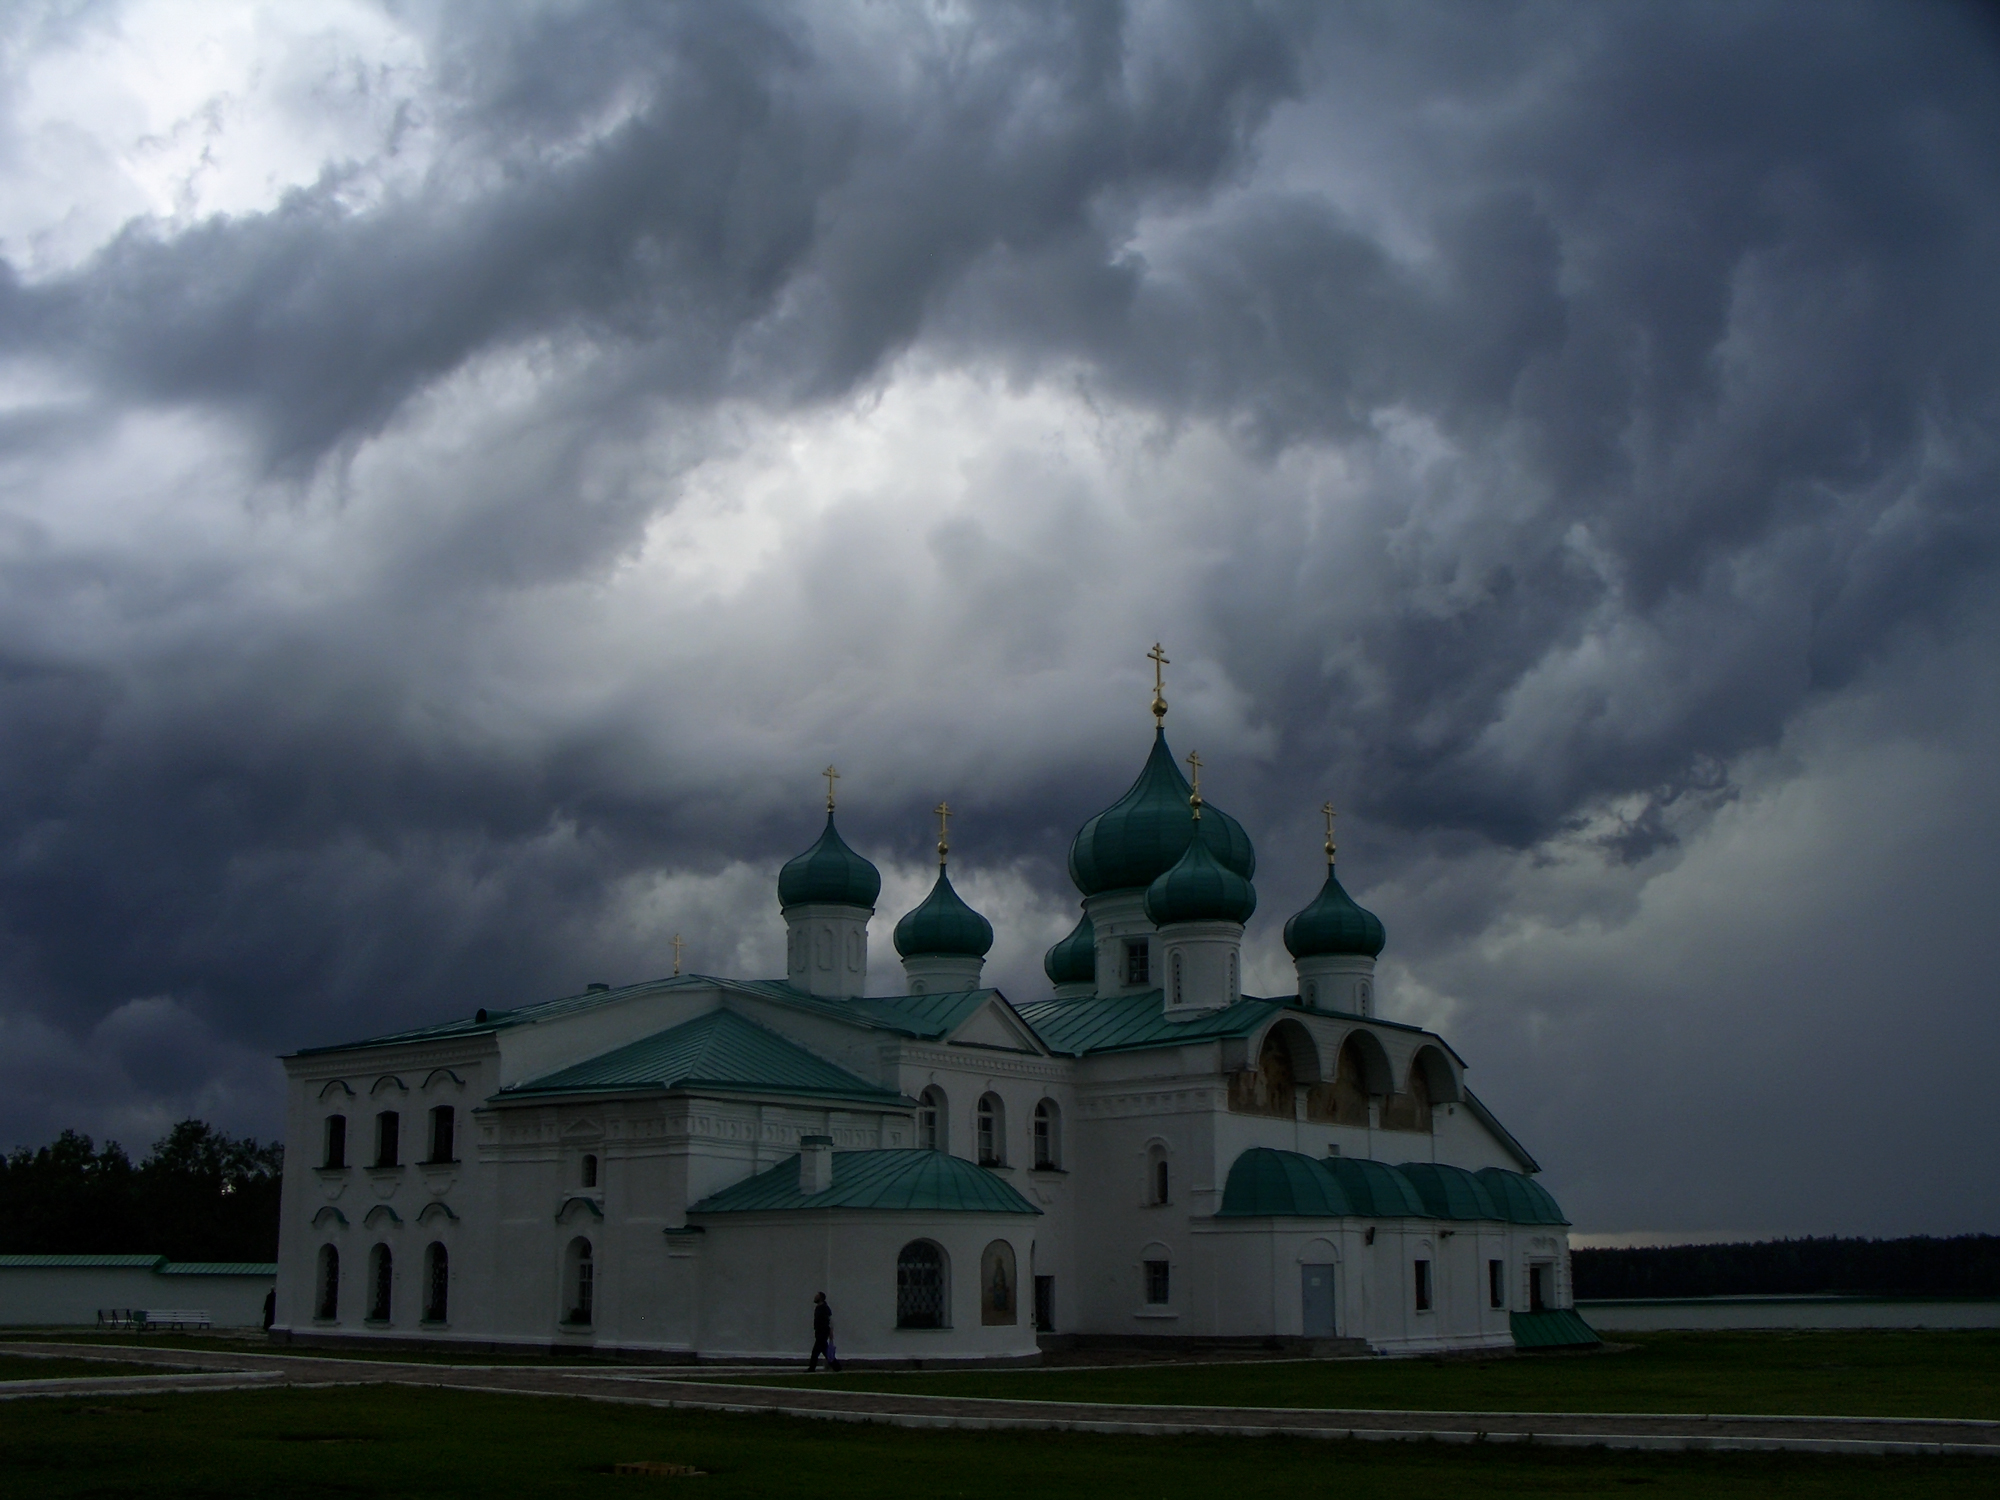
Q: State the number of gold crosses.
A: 6